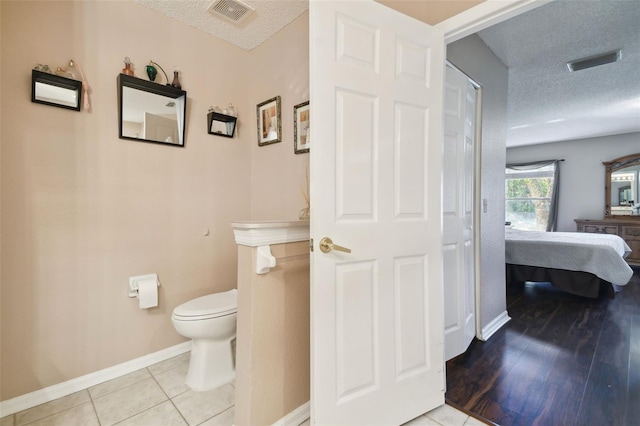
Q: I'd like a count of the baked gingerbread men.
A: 0